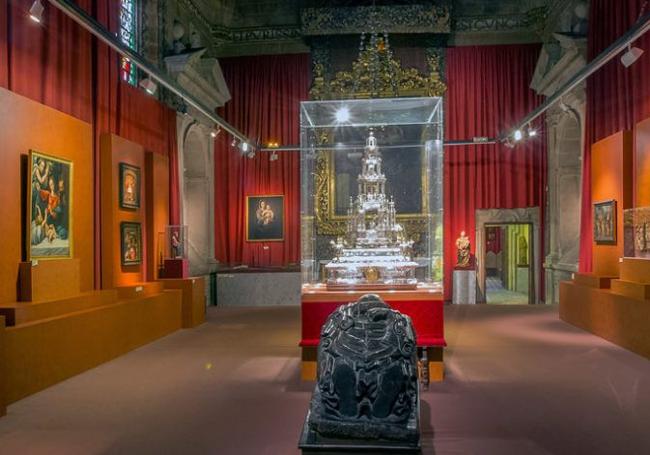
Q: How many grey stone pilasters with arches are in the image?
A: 2